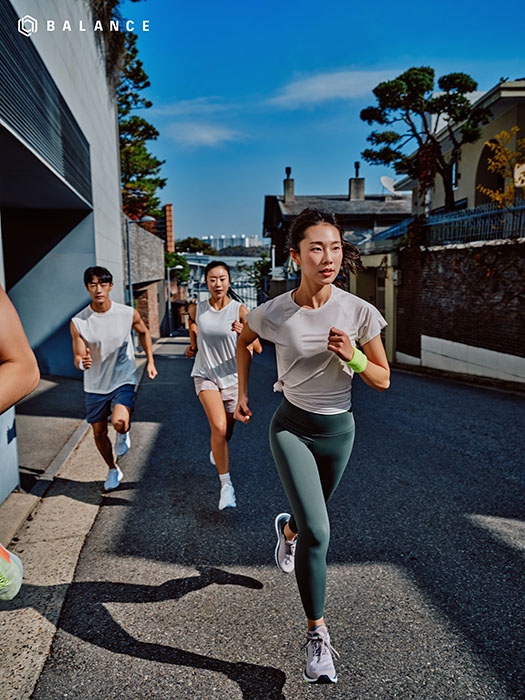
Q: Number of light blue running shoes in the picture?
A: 2